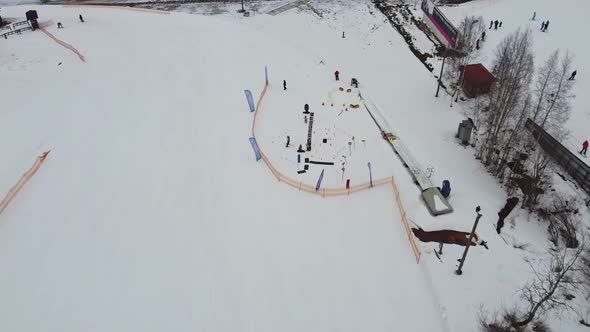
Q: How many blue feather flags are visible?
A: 5